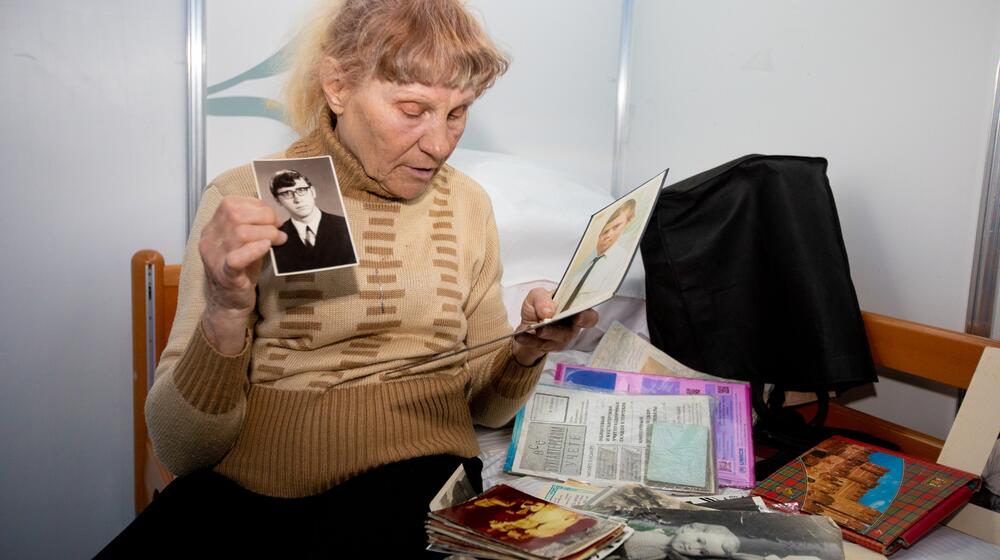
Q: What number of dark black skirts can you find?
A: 1